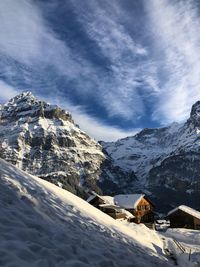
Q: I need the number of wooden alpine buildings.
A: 3